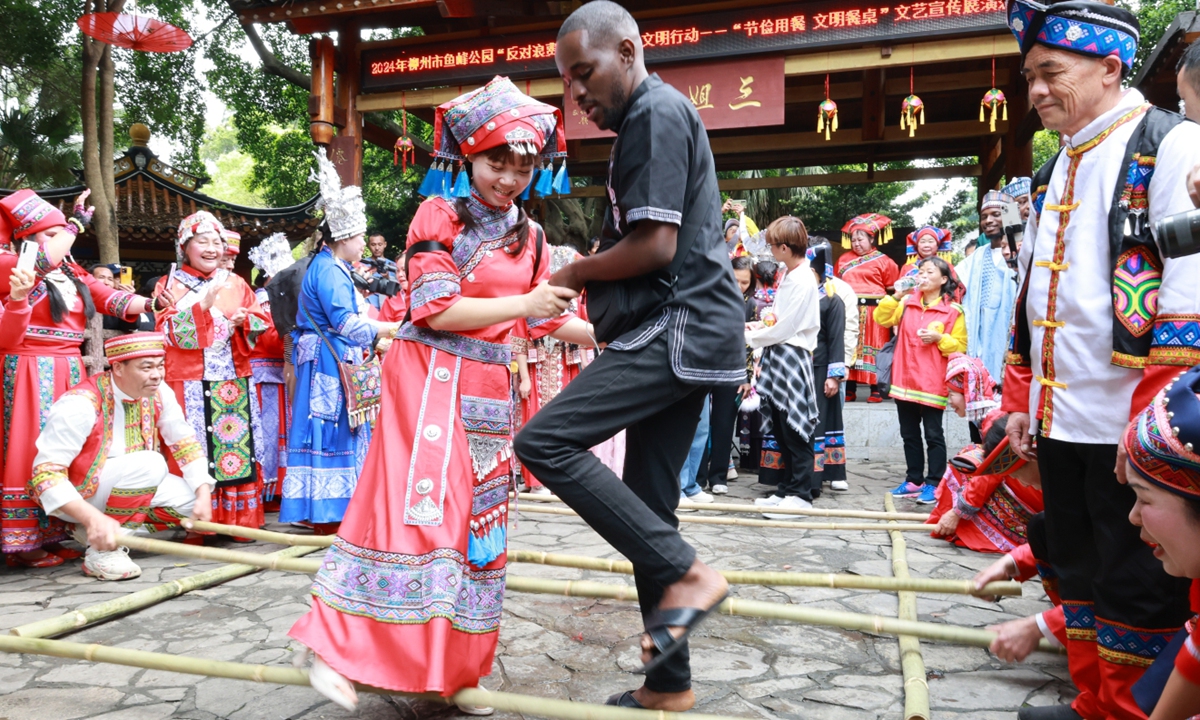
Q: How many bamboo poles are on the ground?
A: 7